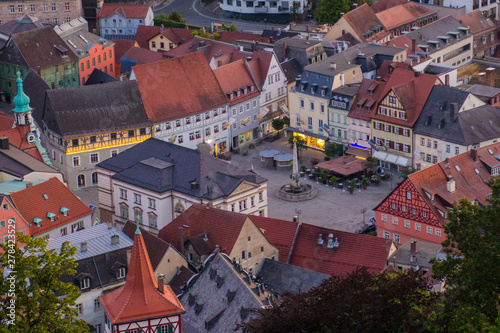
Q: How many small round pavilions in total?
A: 2